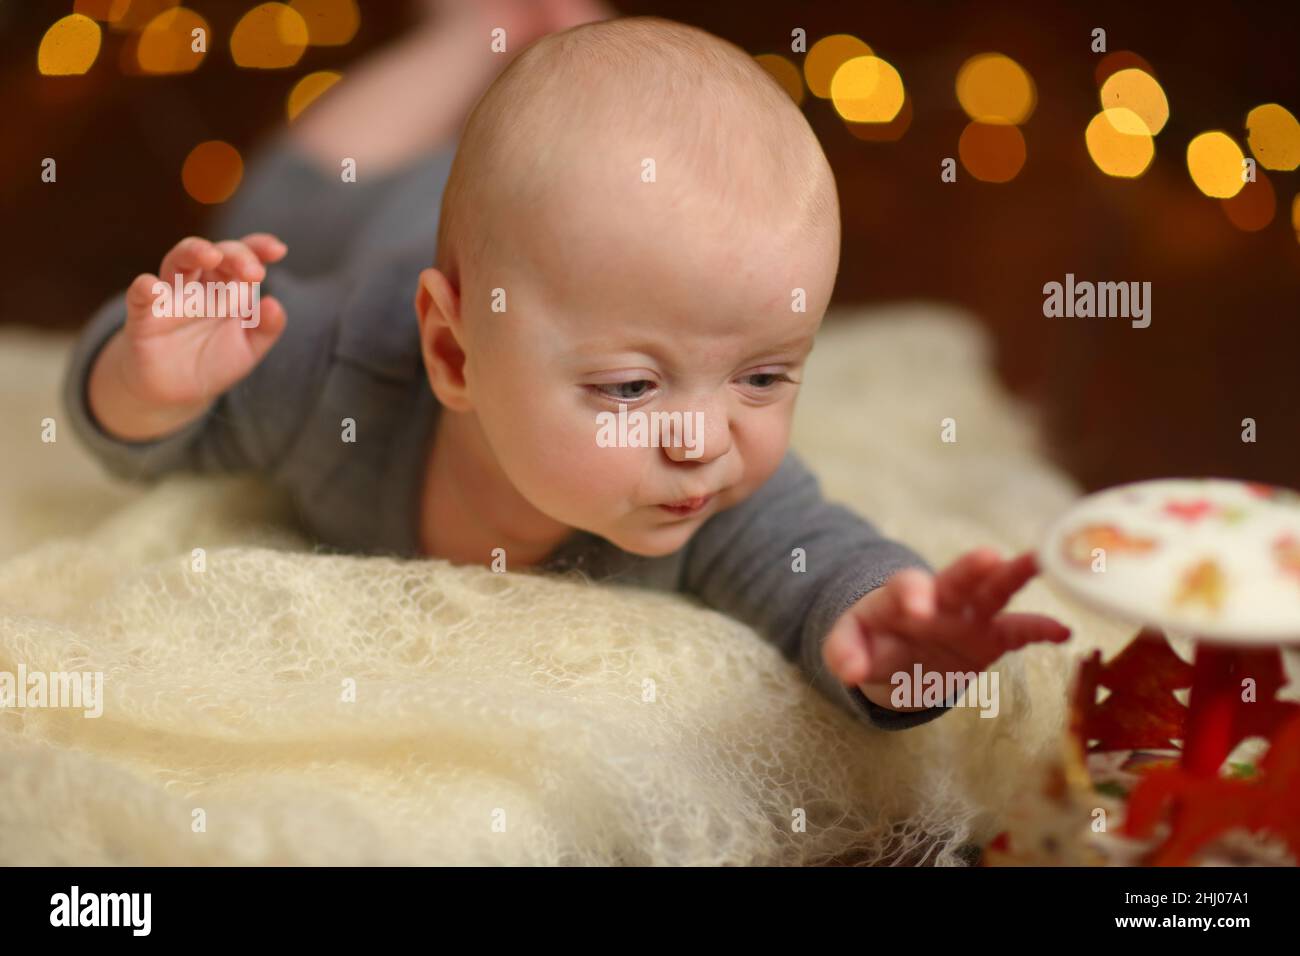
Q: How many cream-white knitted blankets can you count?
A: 1